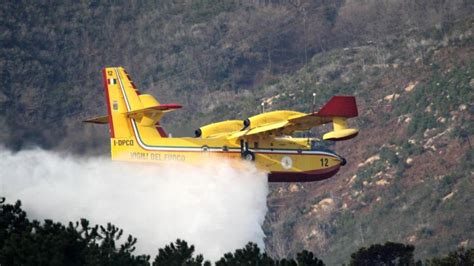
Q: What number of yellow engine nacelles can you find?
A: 2